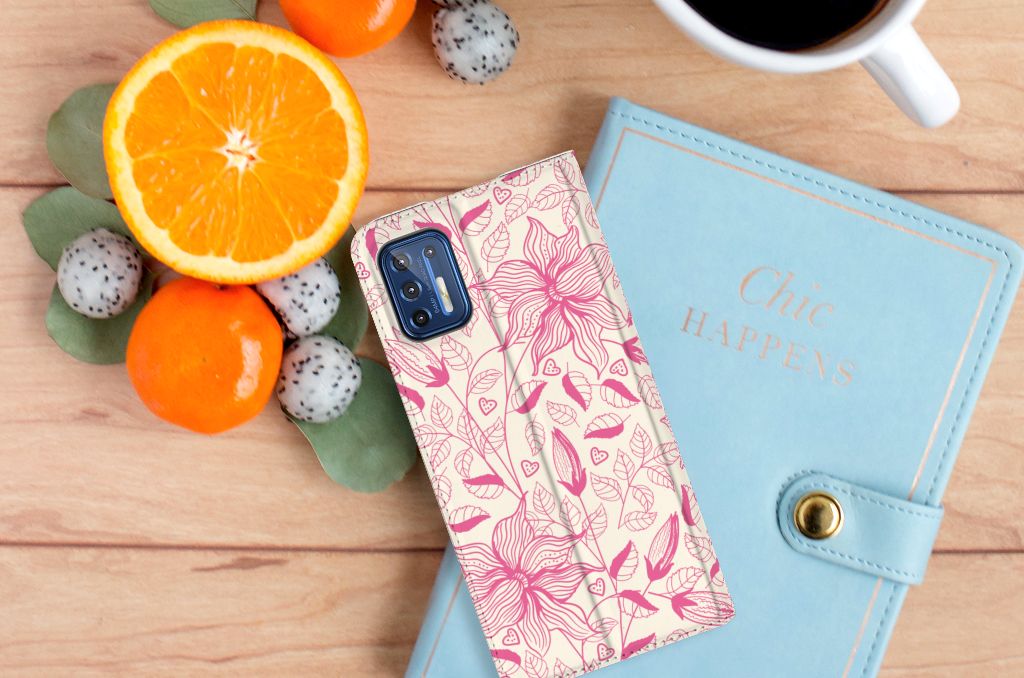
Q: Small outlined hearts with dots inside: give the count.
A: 10